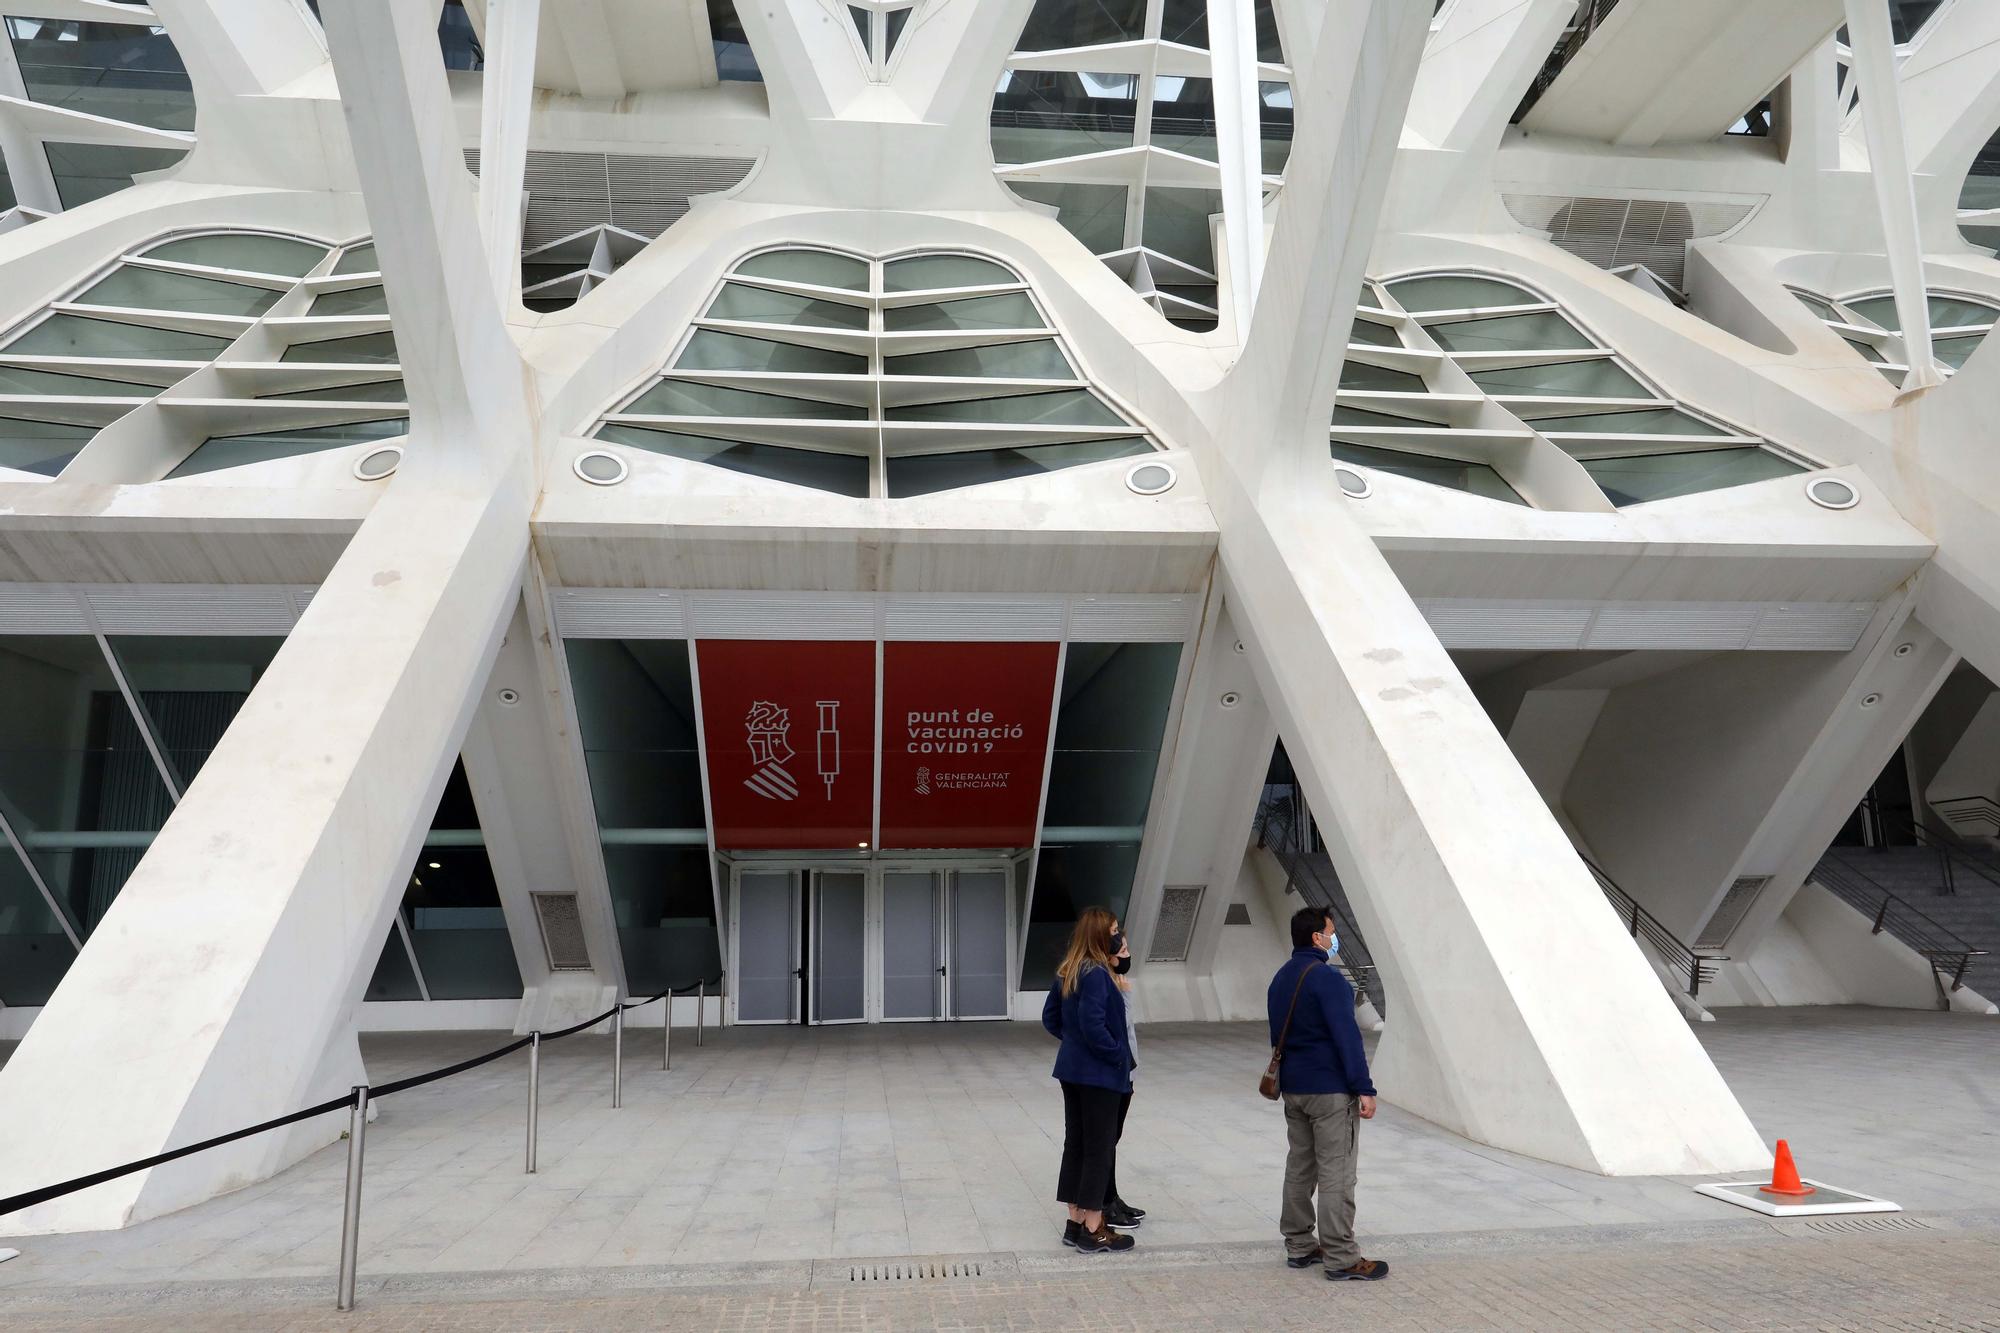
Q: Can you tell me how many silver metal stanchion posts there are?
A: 6